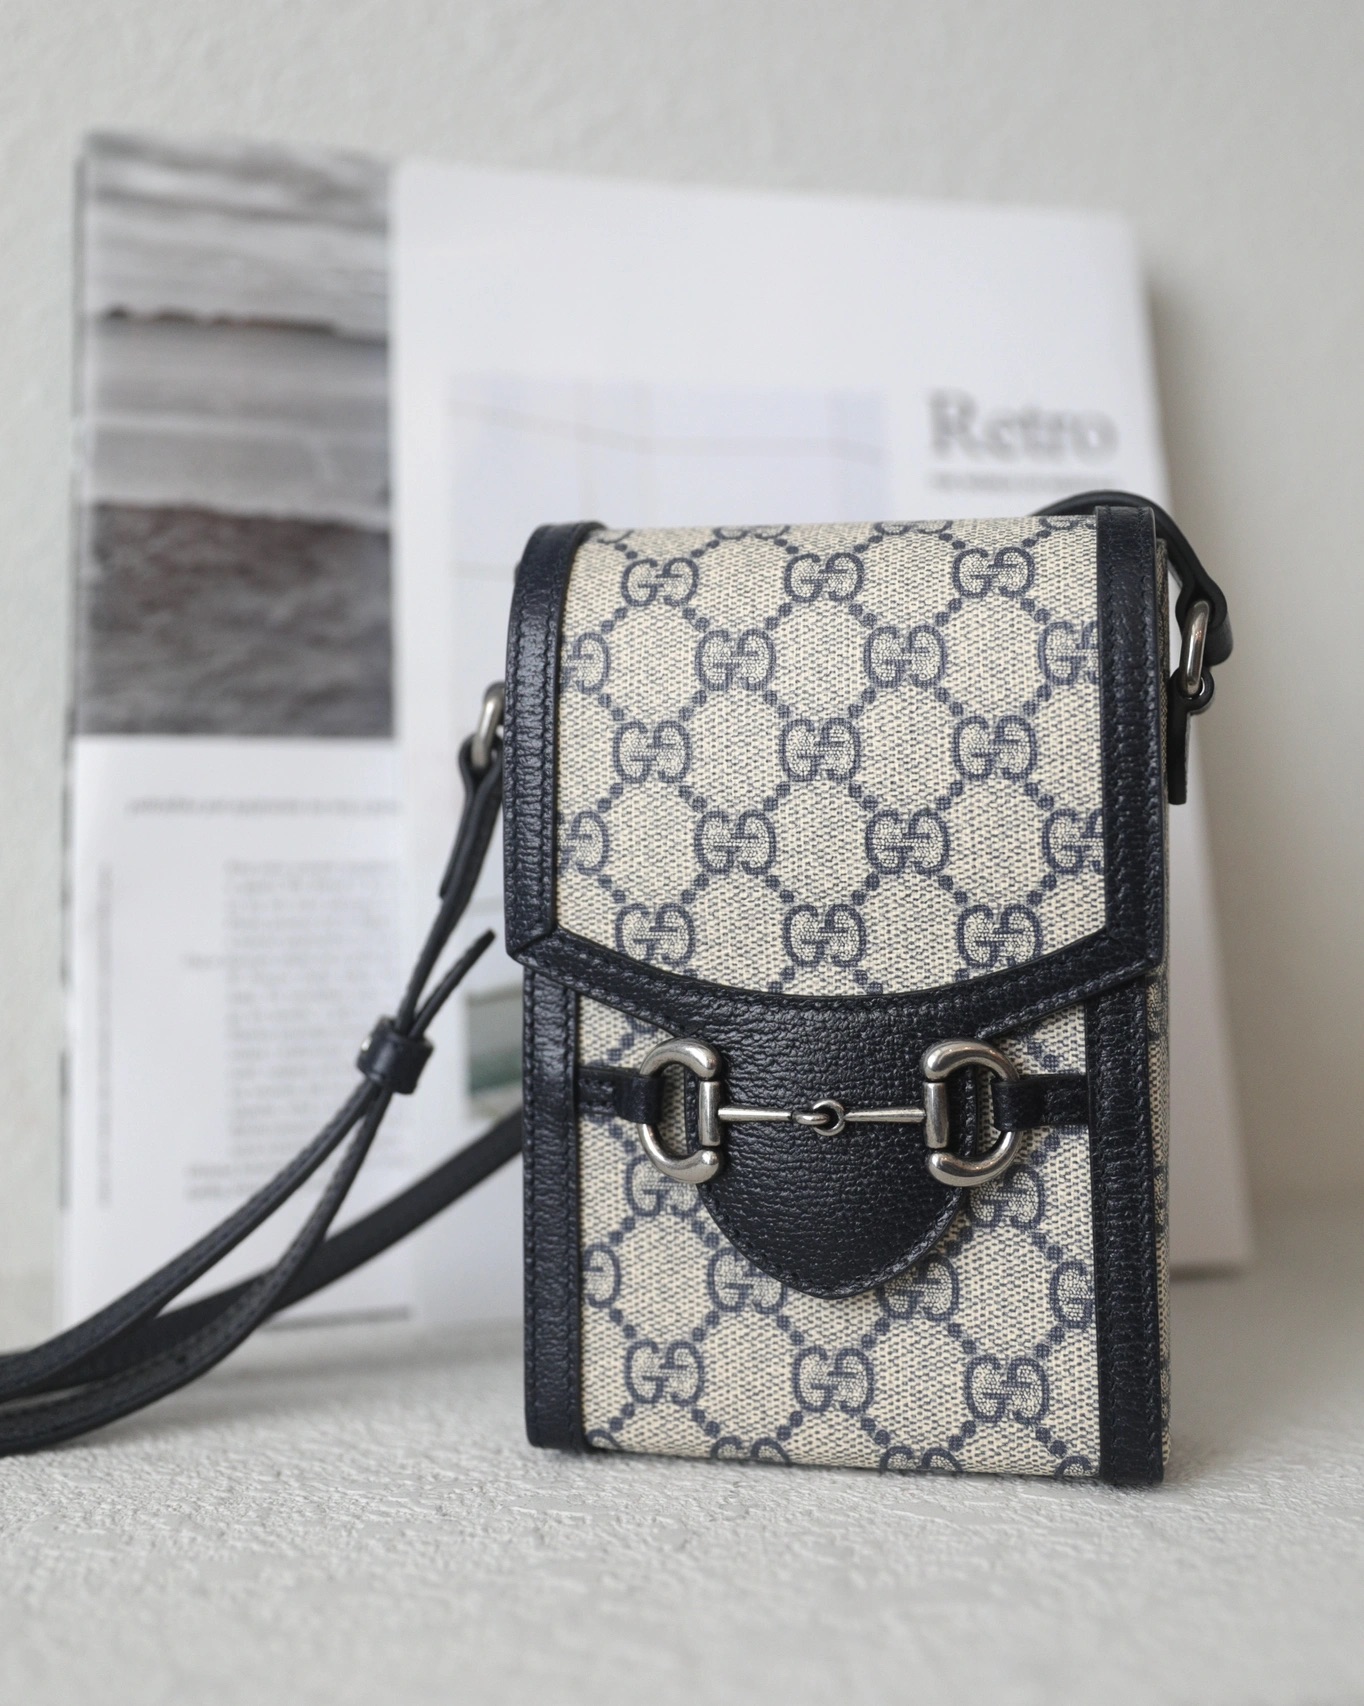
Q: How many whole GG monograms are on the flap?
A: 13